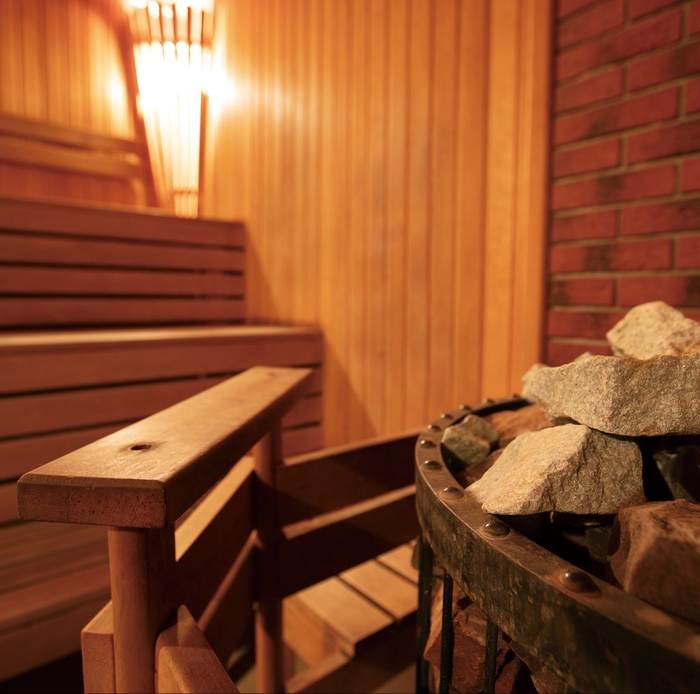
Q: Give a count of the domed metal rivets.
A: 10